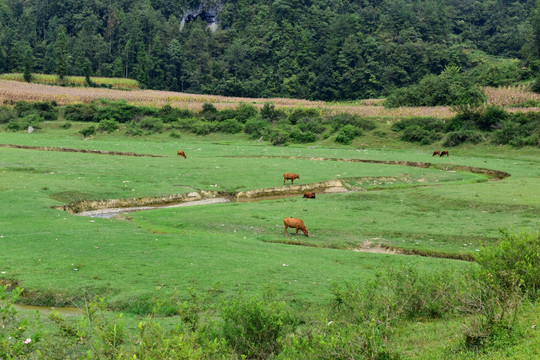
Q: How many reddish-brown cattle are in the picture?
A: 6